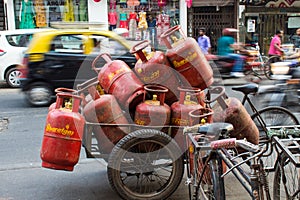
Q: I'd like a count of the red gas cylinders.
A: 10